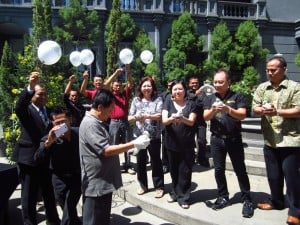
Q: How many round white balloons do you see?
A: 5